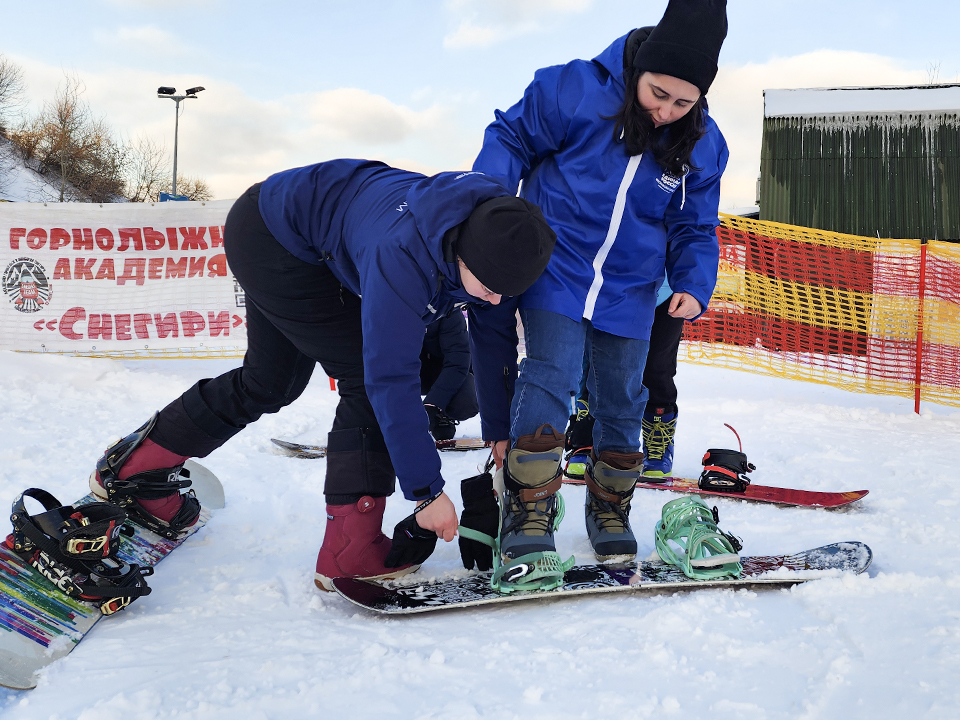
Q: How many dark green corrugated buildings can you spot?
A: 1